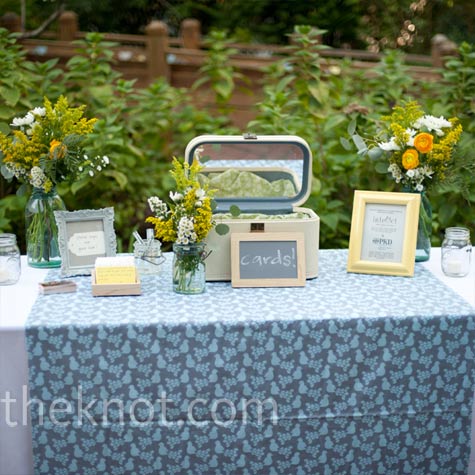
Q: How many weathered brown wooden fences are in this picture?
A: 1